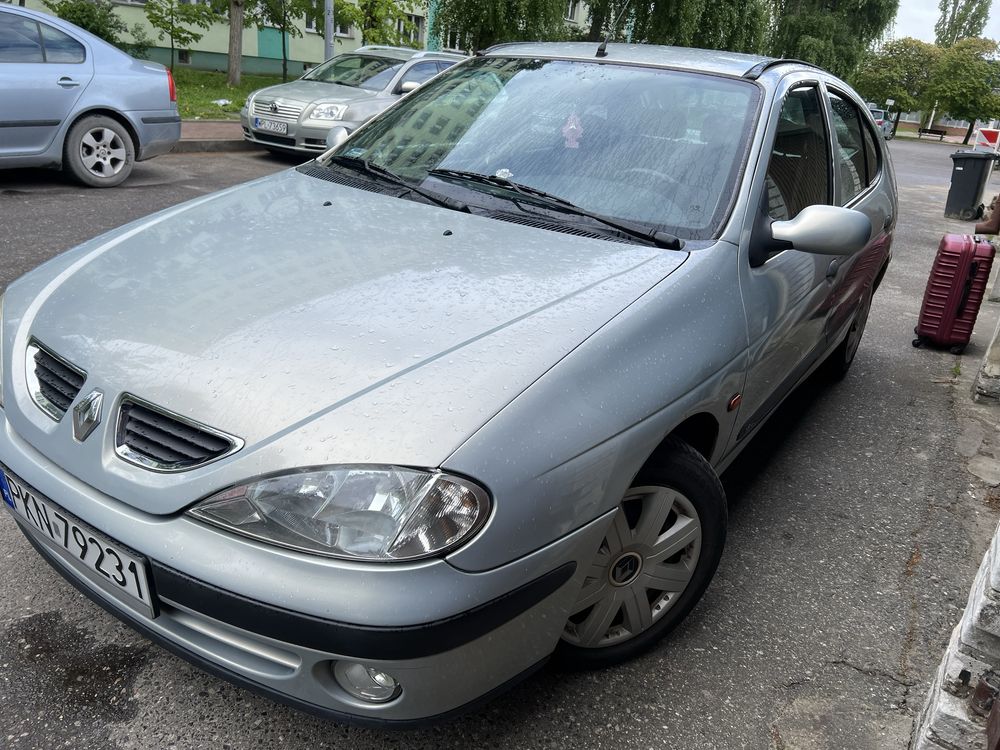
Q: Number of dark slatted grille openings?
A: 2